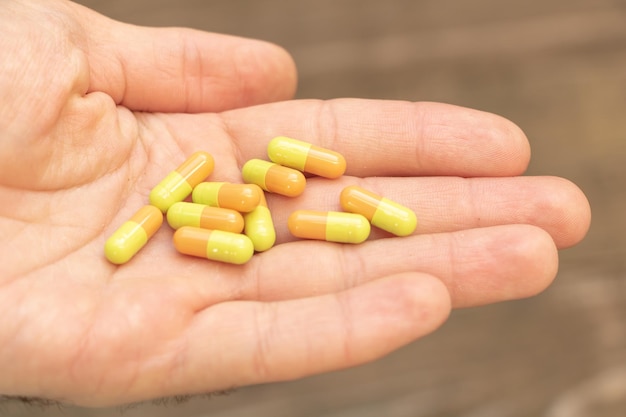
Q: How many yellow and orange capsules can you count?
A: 10